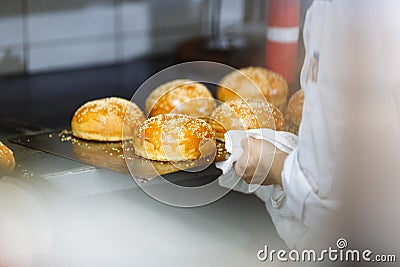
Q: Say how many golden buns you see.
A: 7